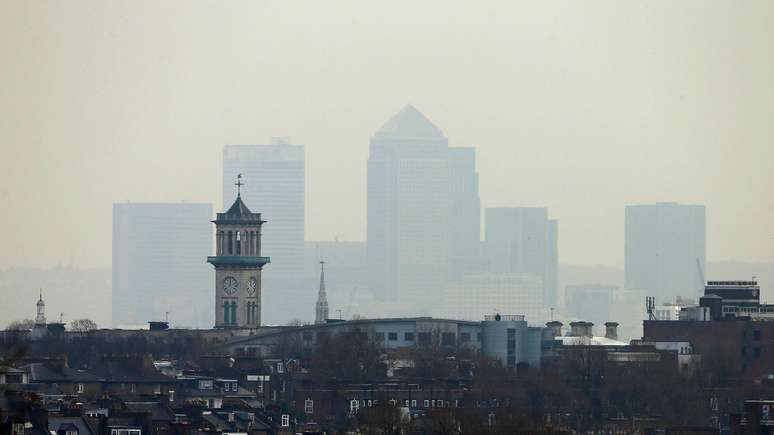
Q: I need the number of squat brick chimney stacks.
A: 3